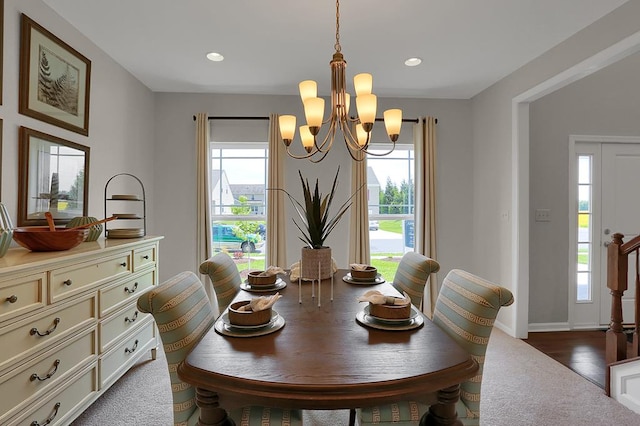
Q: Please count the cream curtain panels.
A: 4